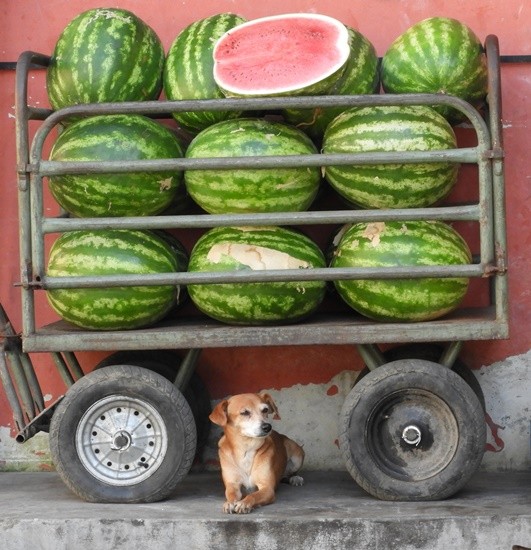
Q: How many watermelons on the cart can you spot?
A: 11